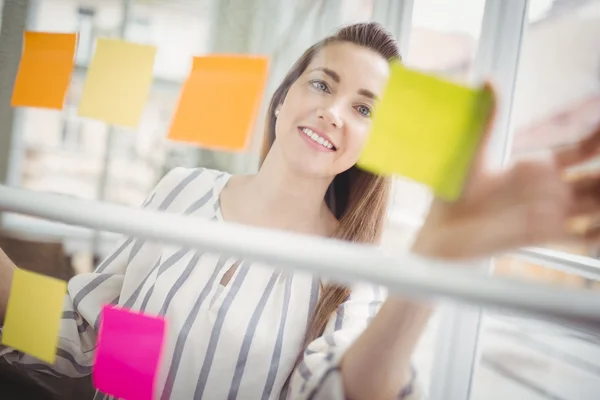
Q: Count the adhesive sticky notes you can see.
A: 6